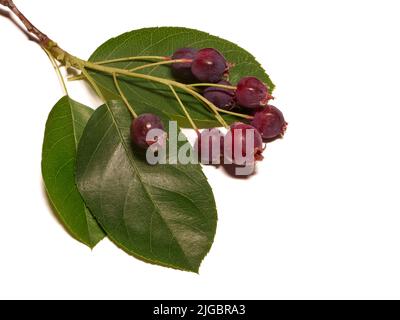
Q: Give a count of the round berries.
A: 8